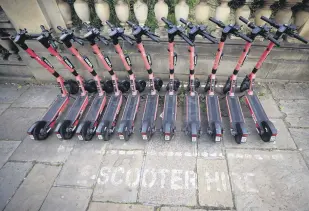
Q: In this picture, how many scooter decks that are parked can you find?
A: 11